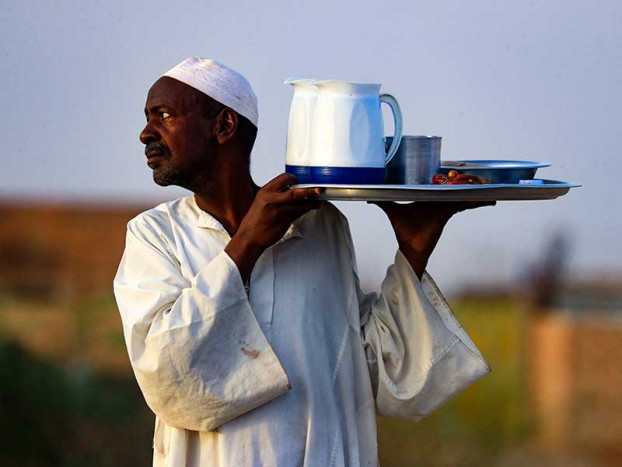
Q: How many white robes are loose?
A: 1